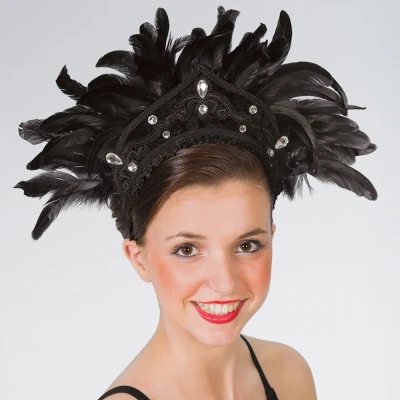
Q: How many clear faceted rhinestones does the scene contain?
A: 10